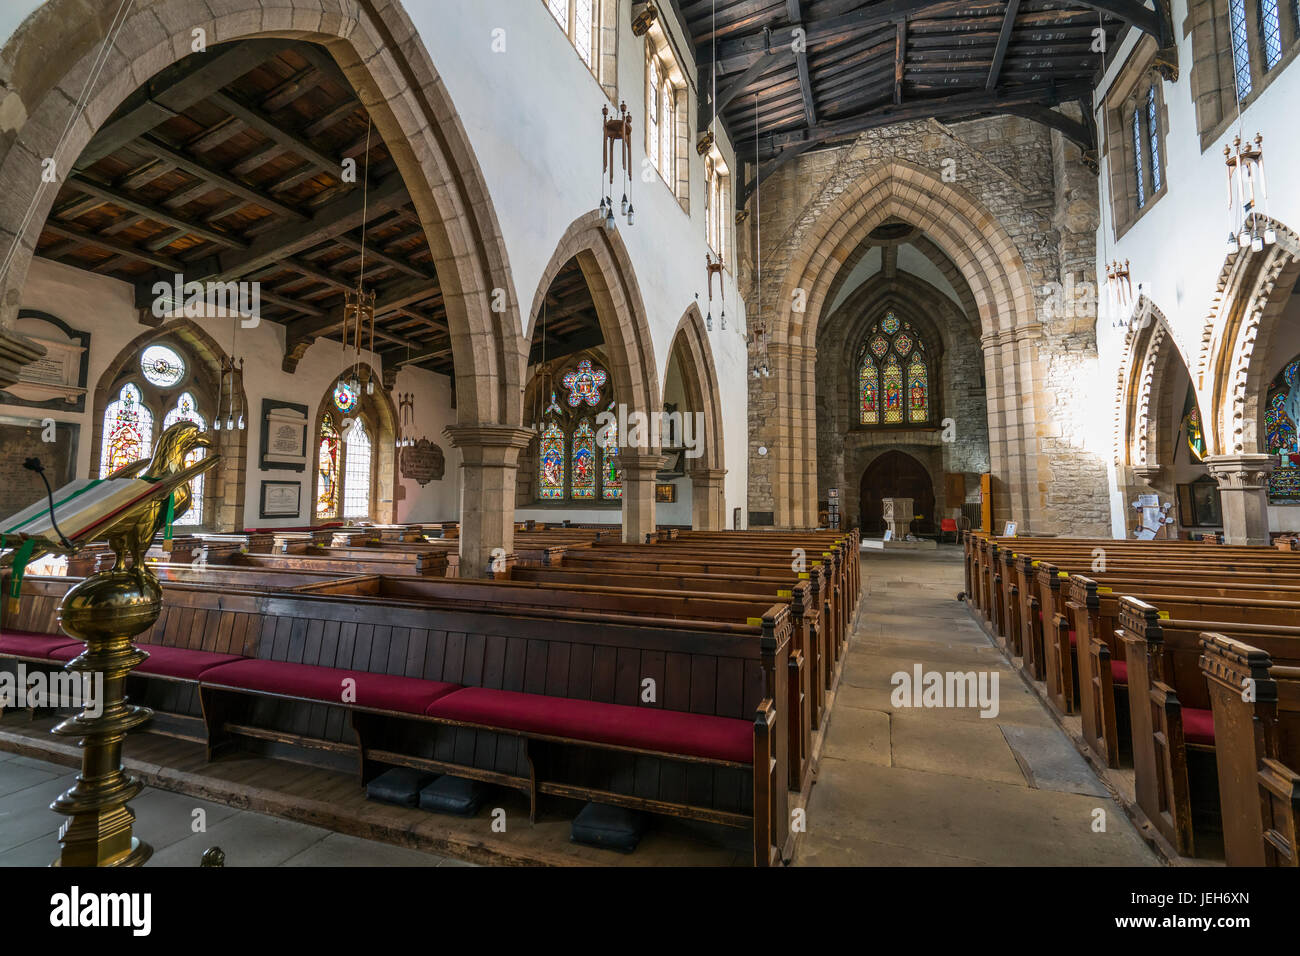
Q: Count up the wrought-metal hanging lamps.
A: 9